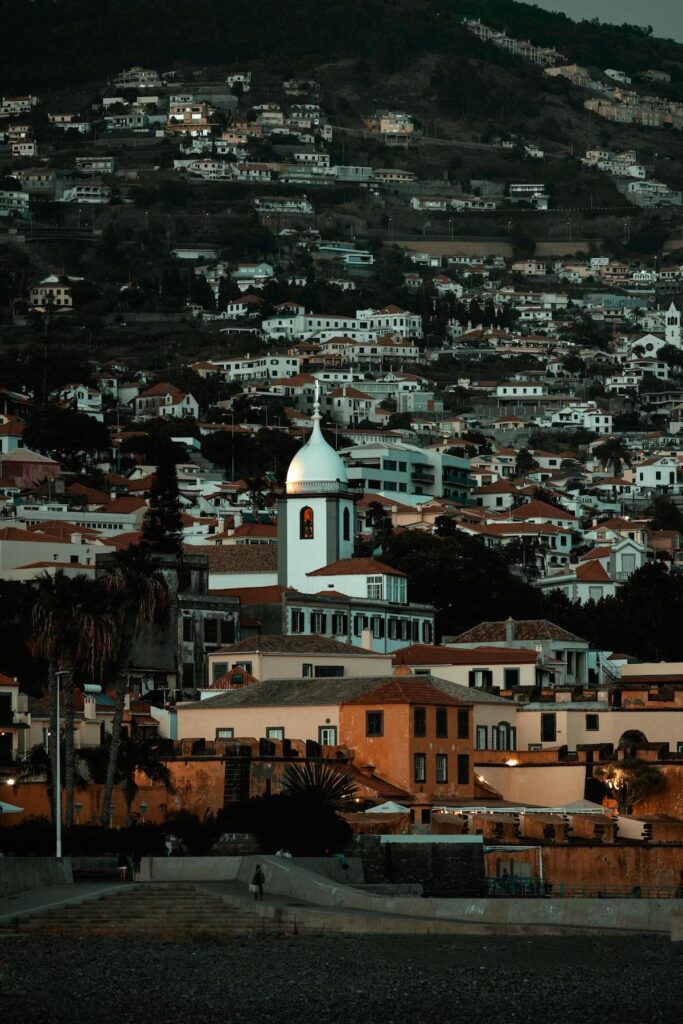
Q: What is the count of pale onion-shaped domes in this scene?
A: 1